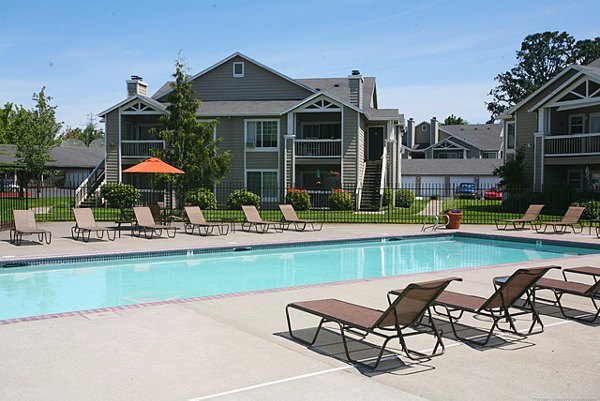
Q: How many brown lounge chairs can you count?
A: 12